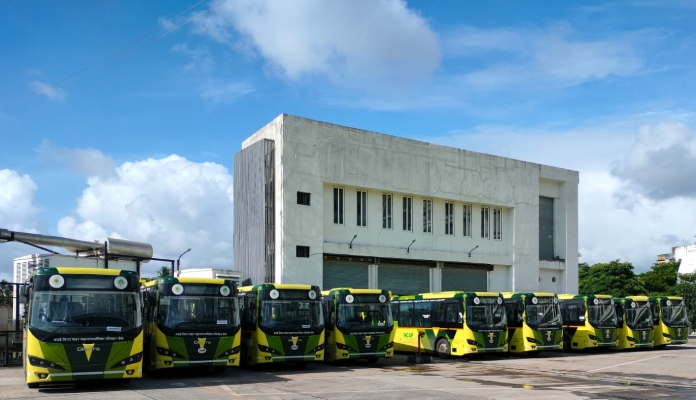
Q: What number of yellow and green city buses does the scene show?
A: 9